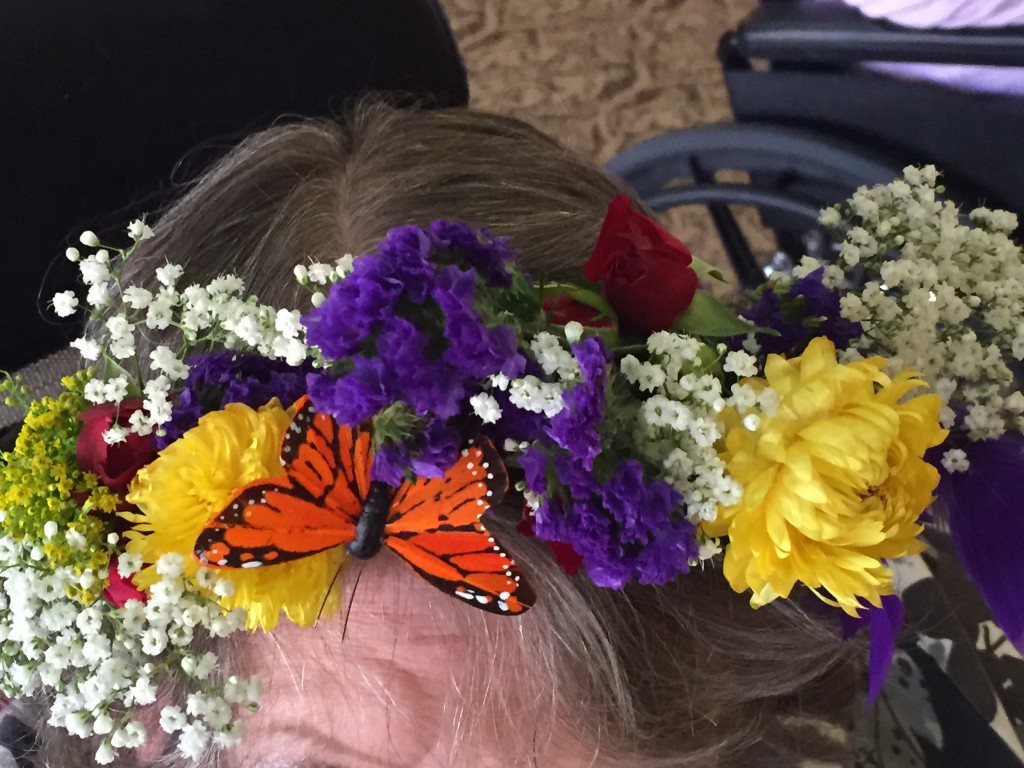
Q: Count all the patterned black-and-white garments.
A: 1